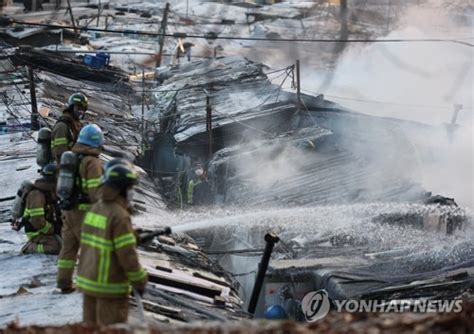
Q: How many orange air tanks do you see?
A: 0